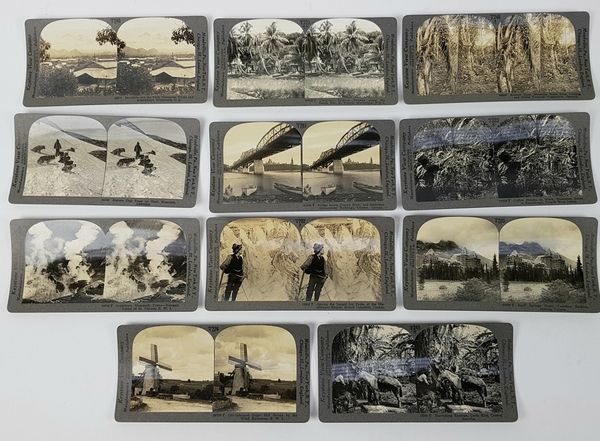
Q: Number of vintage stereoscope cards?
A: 11